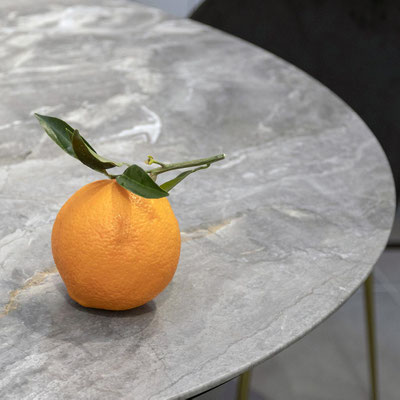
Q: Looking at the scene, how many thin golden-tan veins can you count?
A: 2